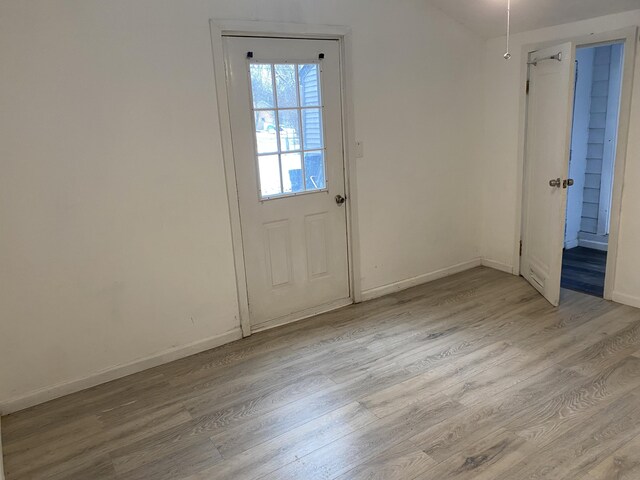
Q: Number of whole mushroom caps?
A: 0